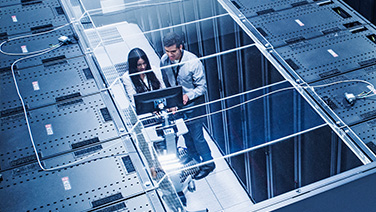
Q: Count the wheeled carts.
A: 1